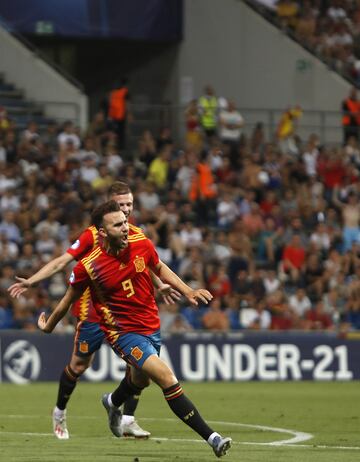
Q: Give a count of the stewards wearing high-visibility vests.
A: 4